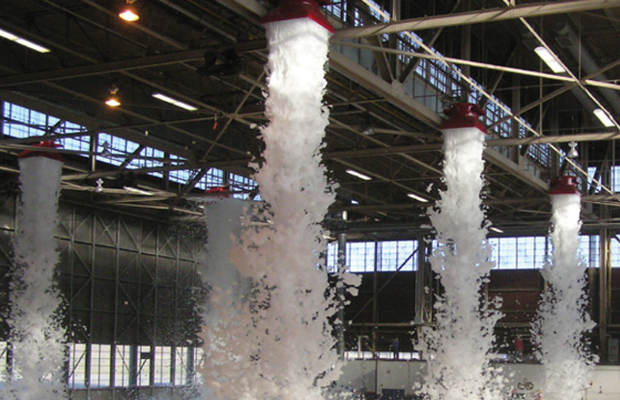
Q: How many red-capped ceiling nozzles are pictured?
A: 5